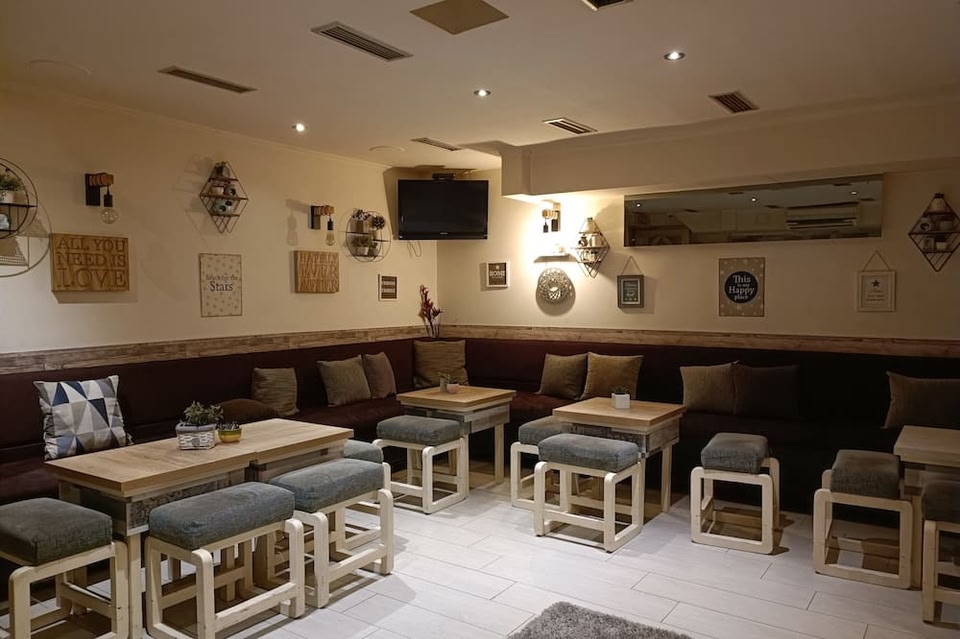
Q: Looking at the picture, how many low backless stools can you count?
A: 10